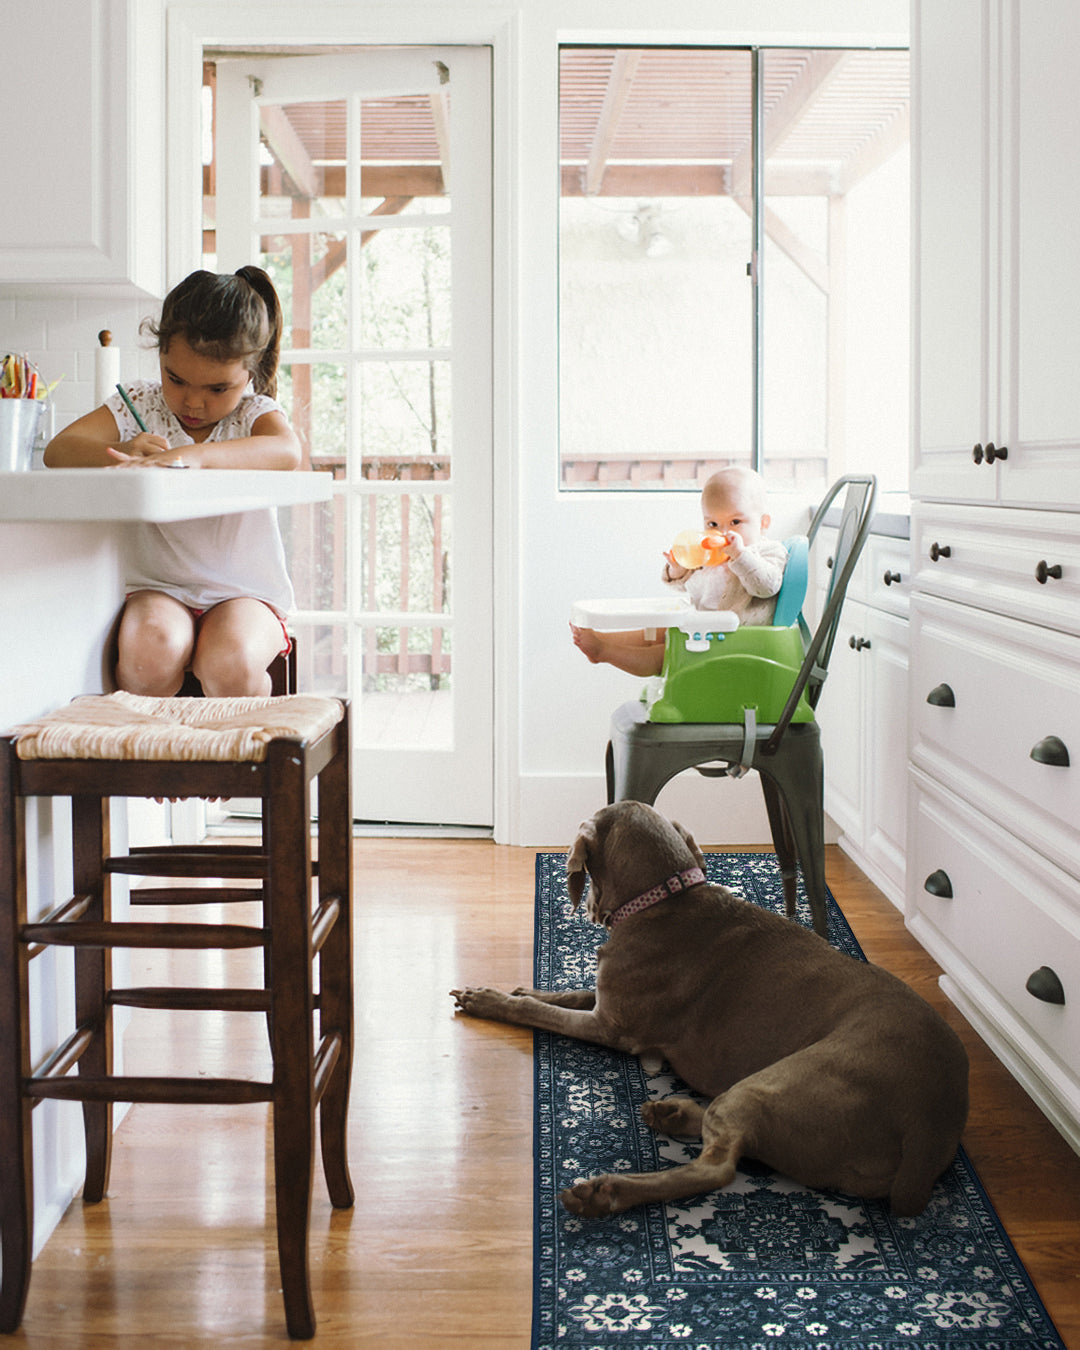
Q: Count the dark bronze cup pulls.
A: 4